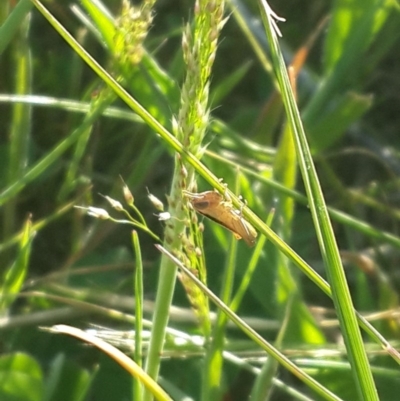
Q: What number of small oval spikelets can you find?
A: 5